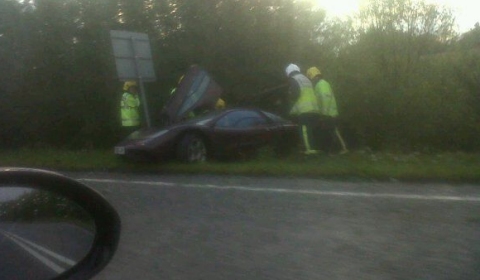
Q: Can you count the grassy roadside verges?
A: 1